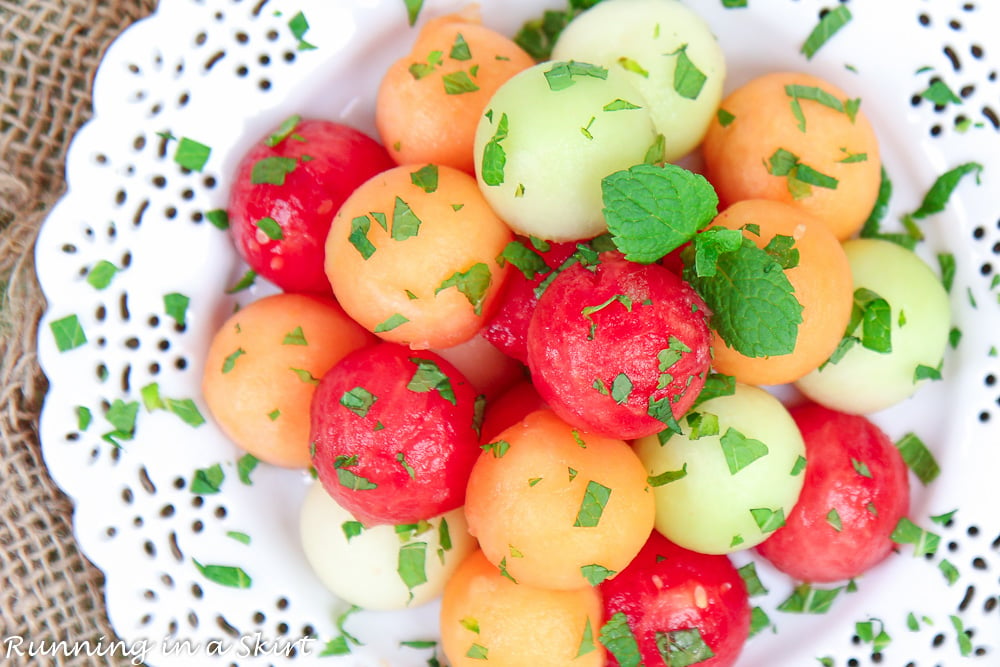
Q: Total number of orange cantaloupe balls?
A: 7